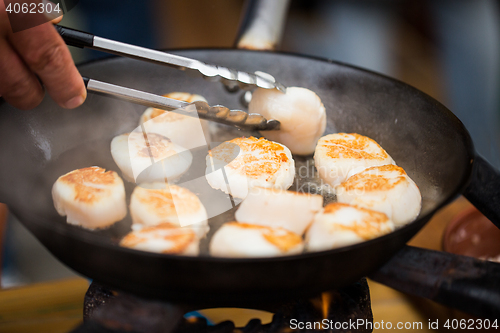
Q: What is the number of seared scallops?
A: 12